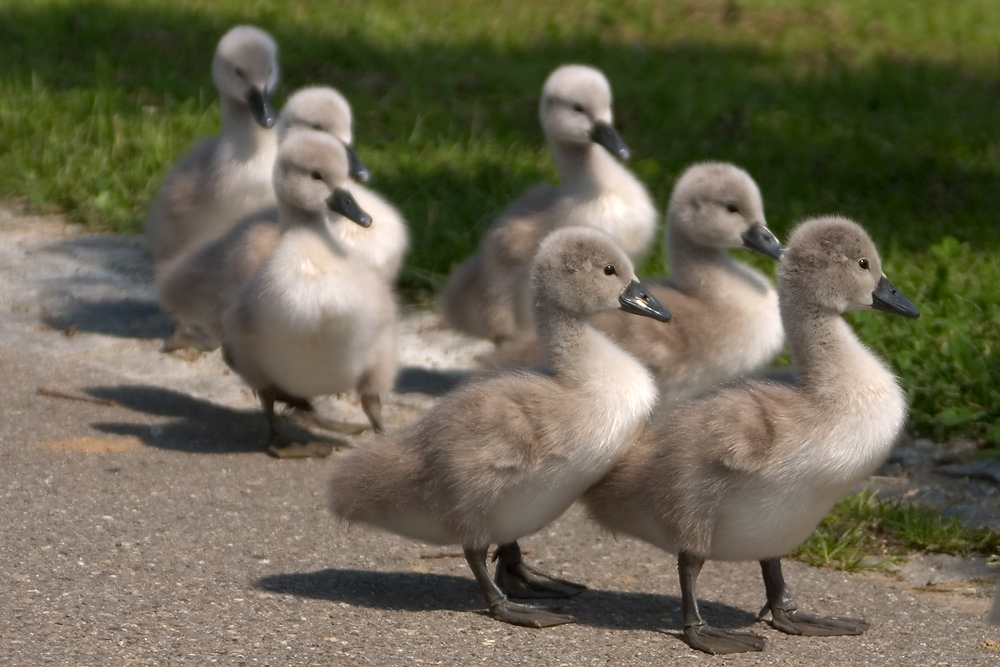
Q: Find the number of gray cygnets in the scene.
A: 7